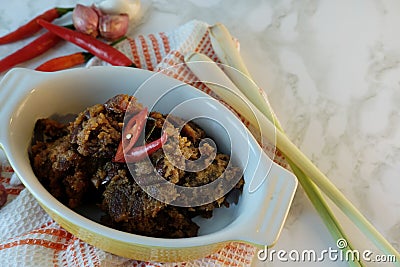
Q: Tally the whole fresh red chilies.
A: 4